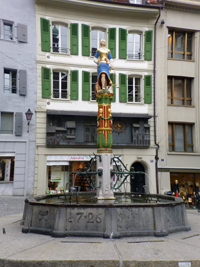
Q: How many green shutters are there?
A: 12